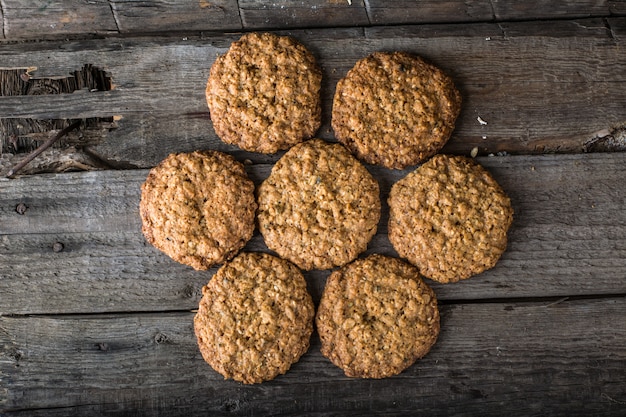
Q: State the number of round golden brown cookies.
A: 7